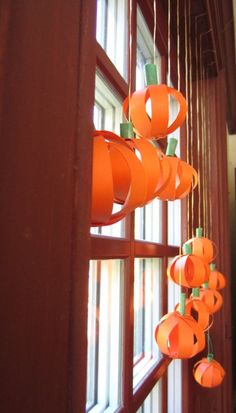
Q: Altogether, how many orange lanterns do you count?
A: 11